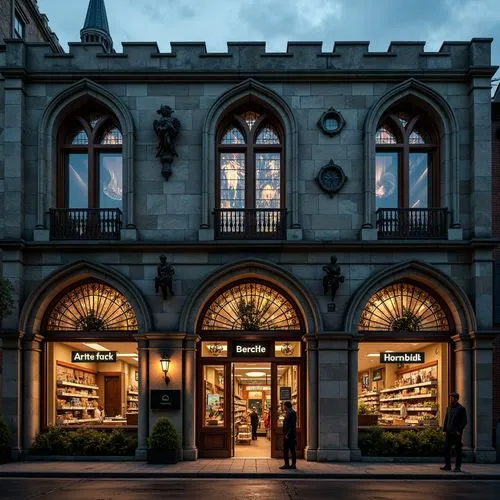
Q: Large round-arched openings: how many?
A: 3